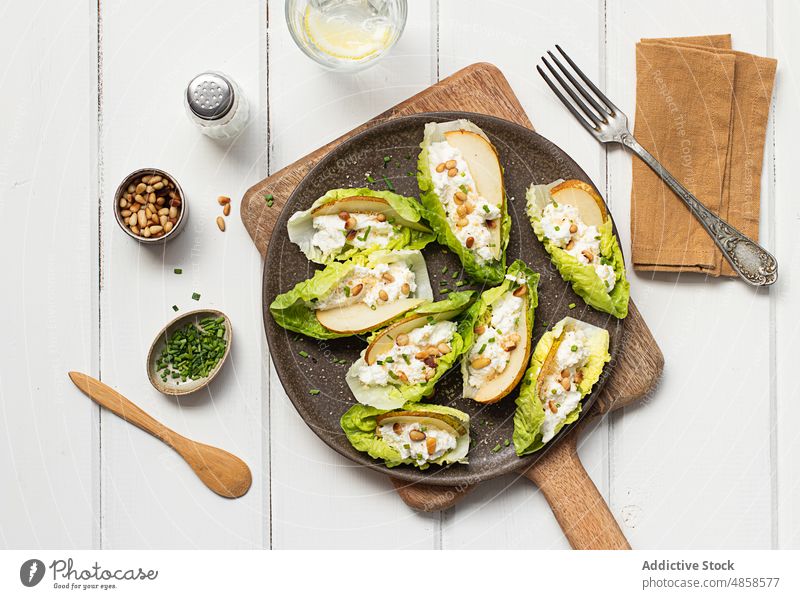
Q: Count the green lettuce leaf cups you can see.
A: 8